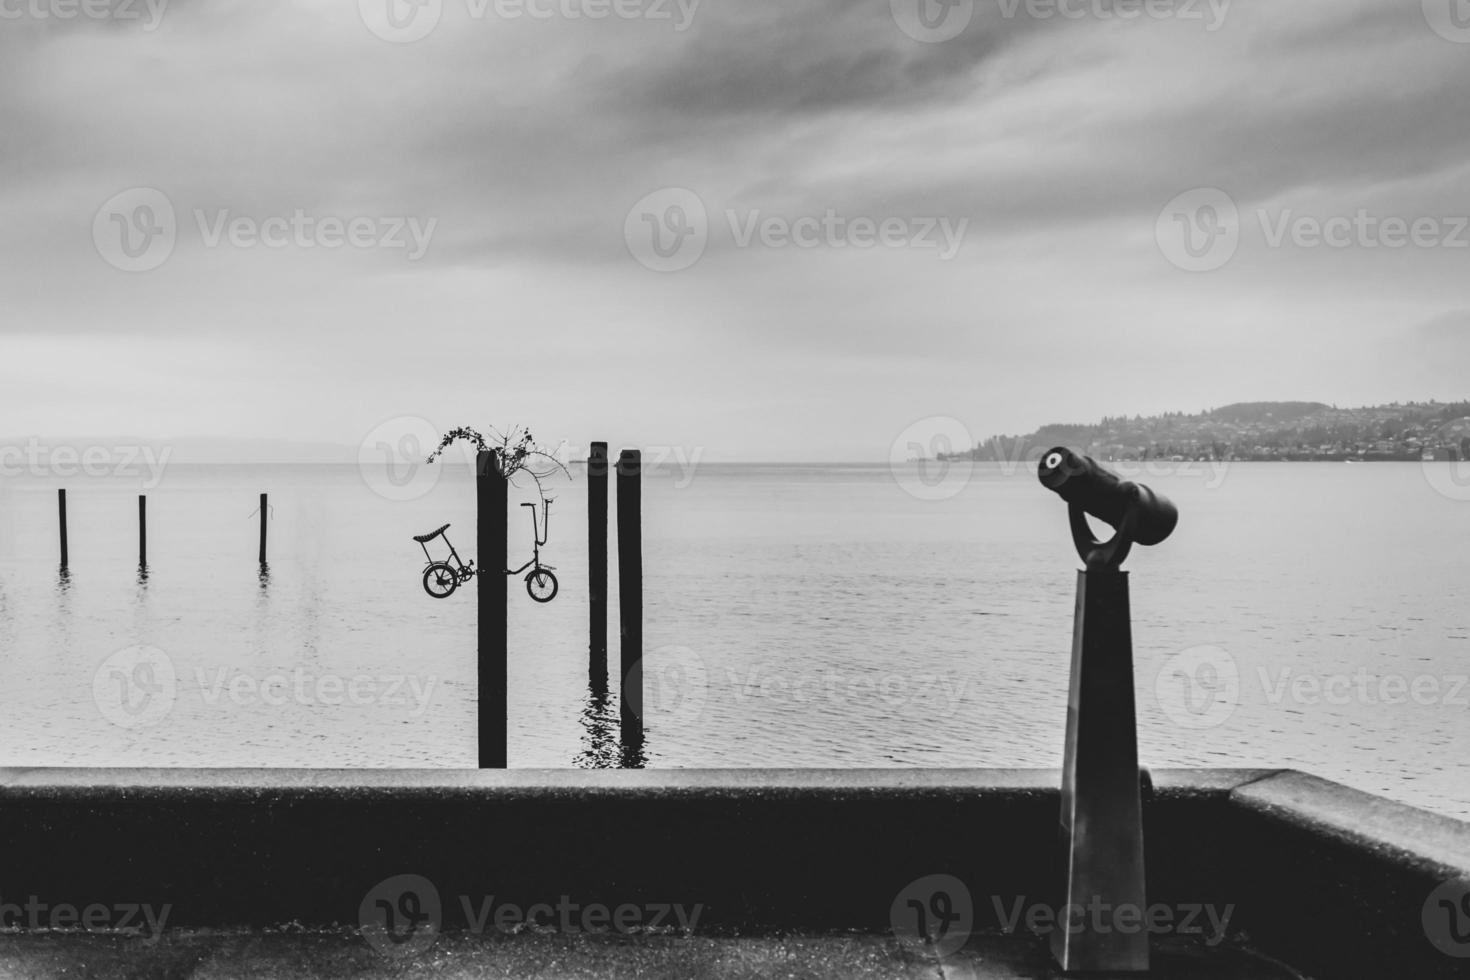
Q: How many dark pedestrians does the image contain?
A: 0